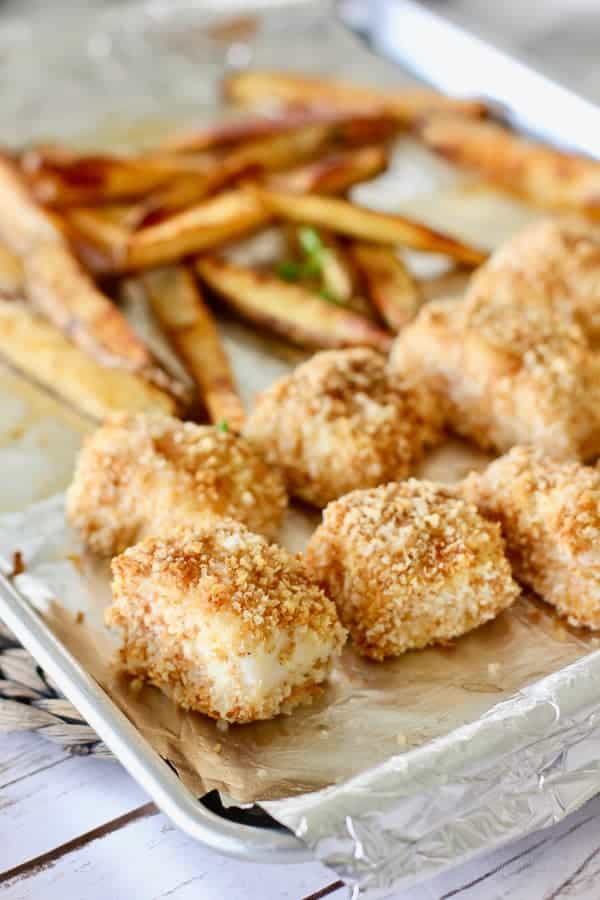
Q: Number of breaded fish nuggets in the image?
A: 7